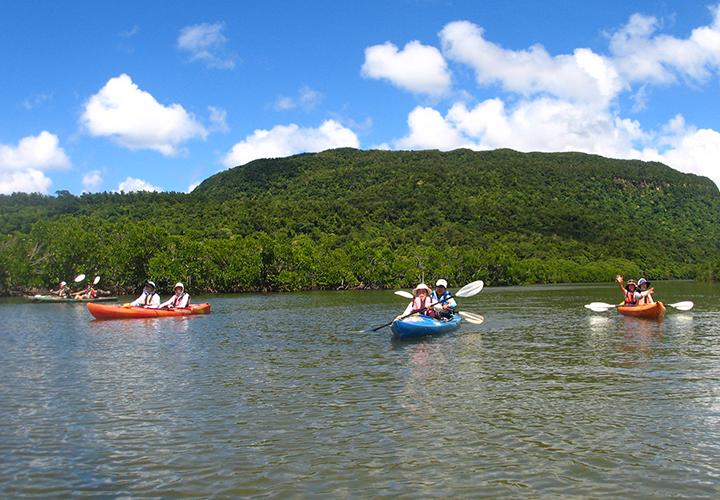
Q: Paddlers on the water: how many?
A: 8